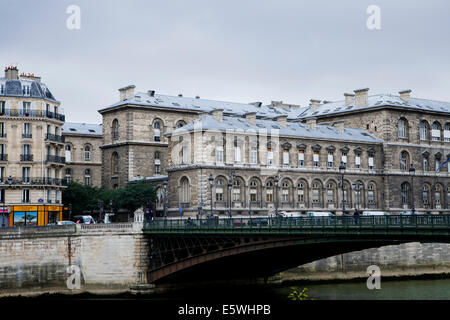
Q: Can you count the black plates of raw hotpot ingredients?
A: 0